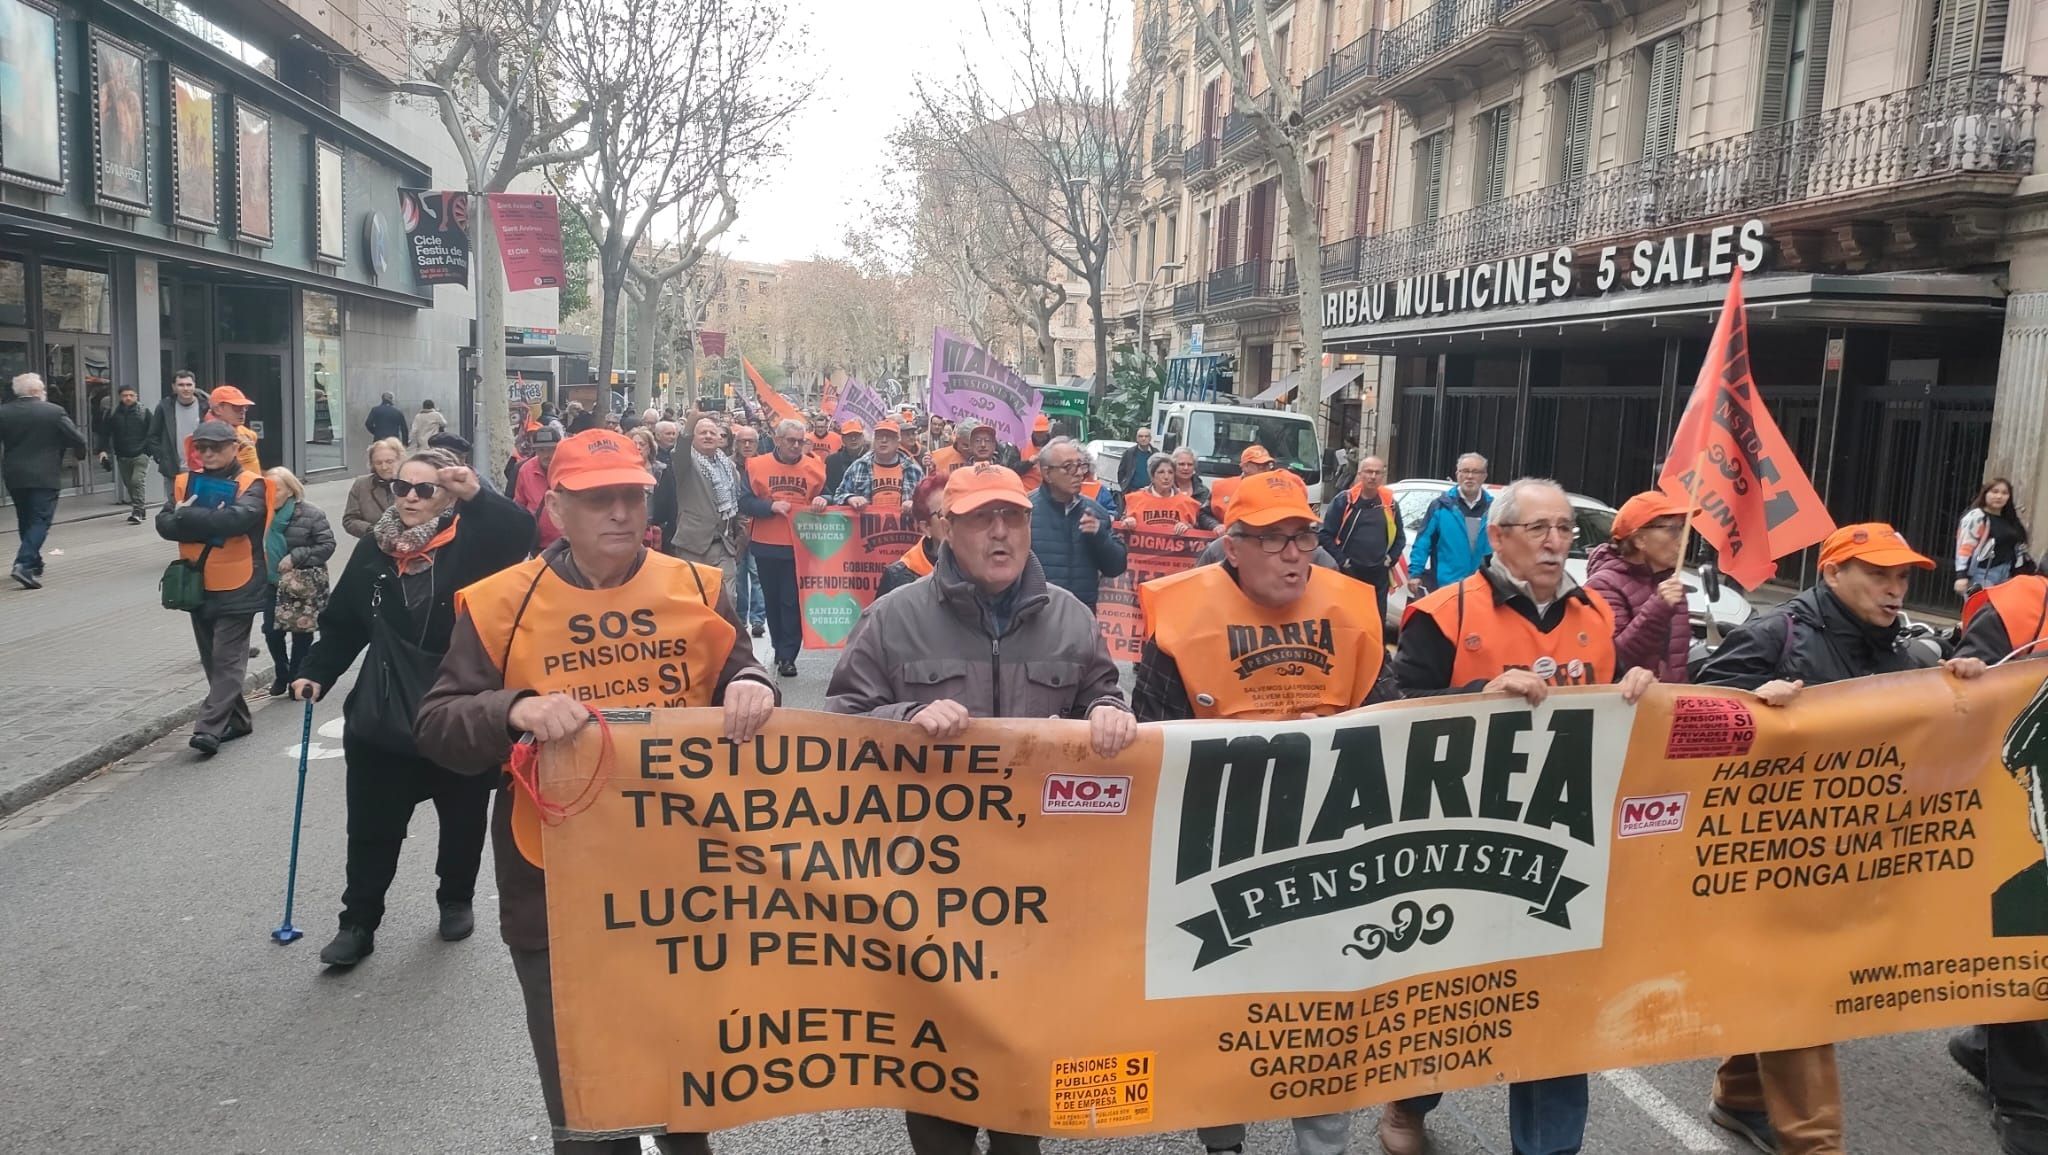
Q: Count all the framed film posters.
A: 5